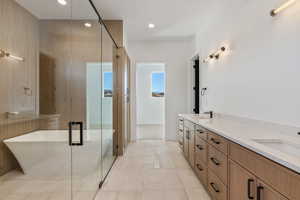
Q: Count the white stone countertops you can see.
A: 1